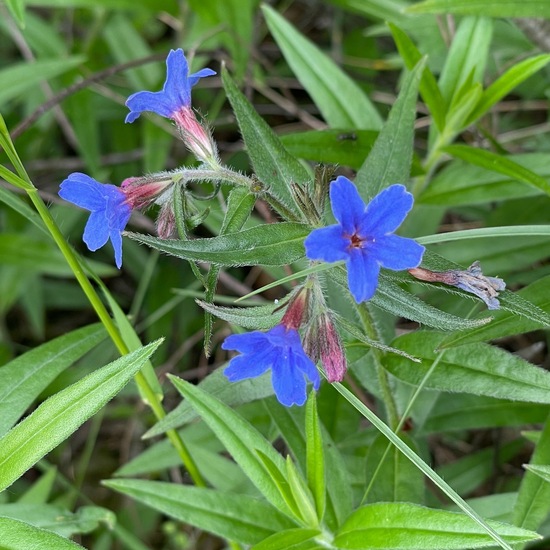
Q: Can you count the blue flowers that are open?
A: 4